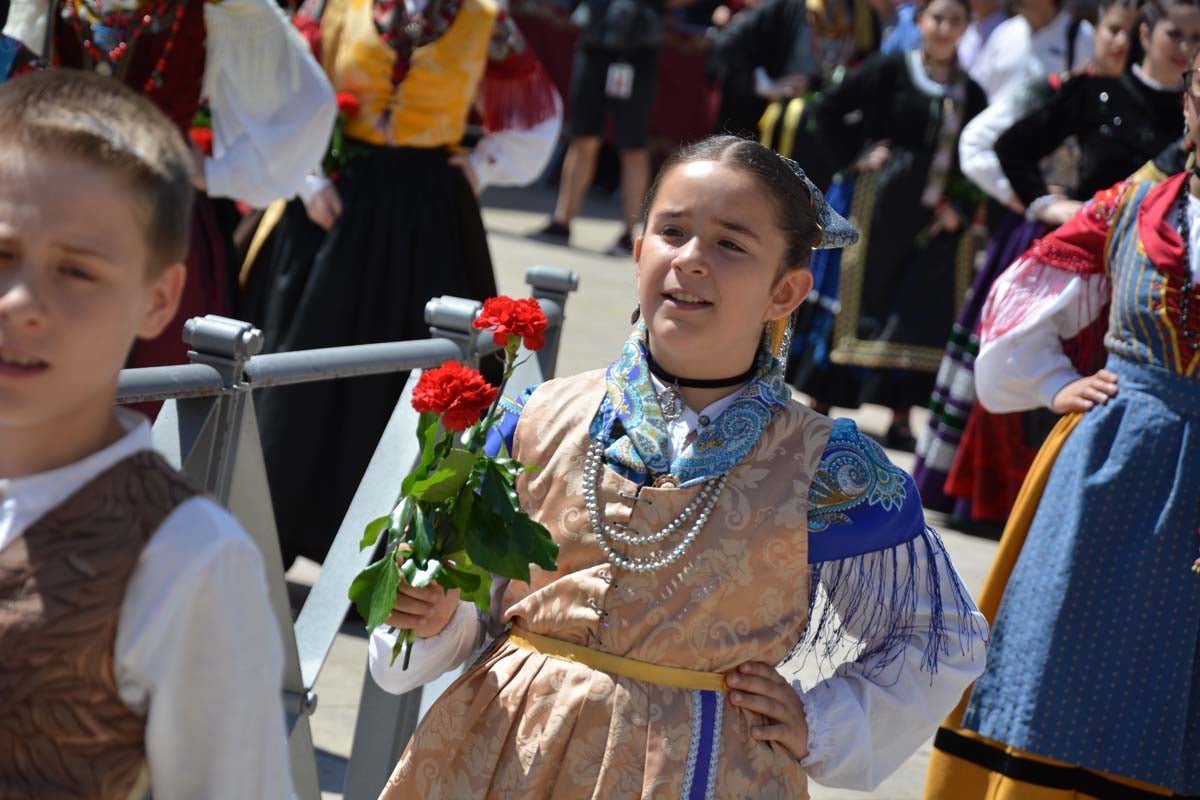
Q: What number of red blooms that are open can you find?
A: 2